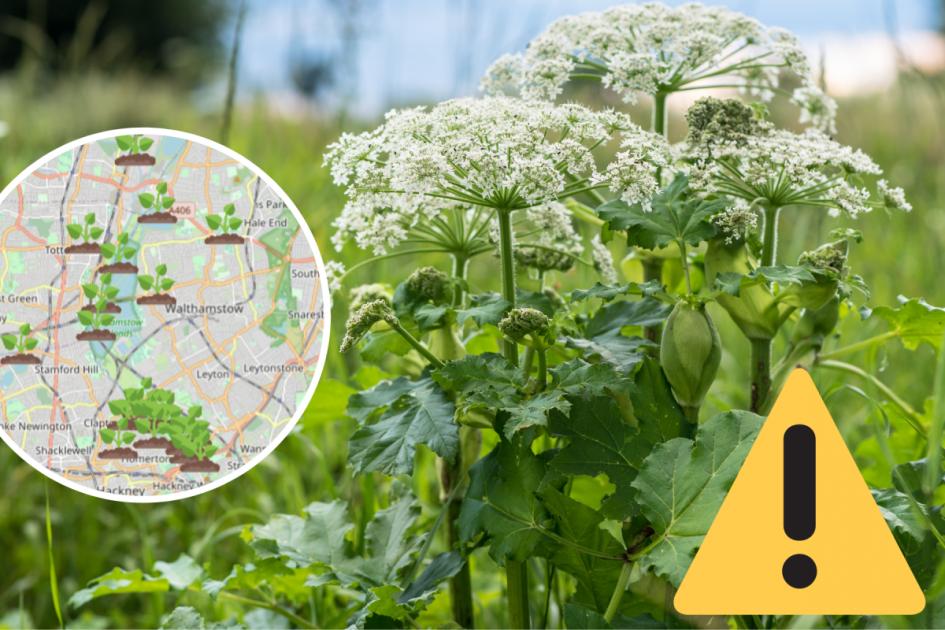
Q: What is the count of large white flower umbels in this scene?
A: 4